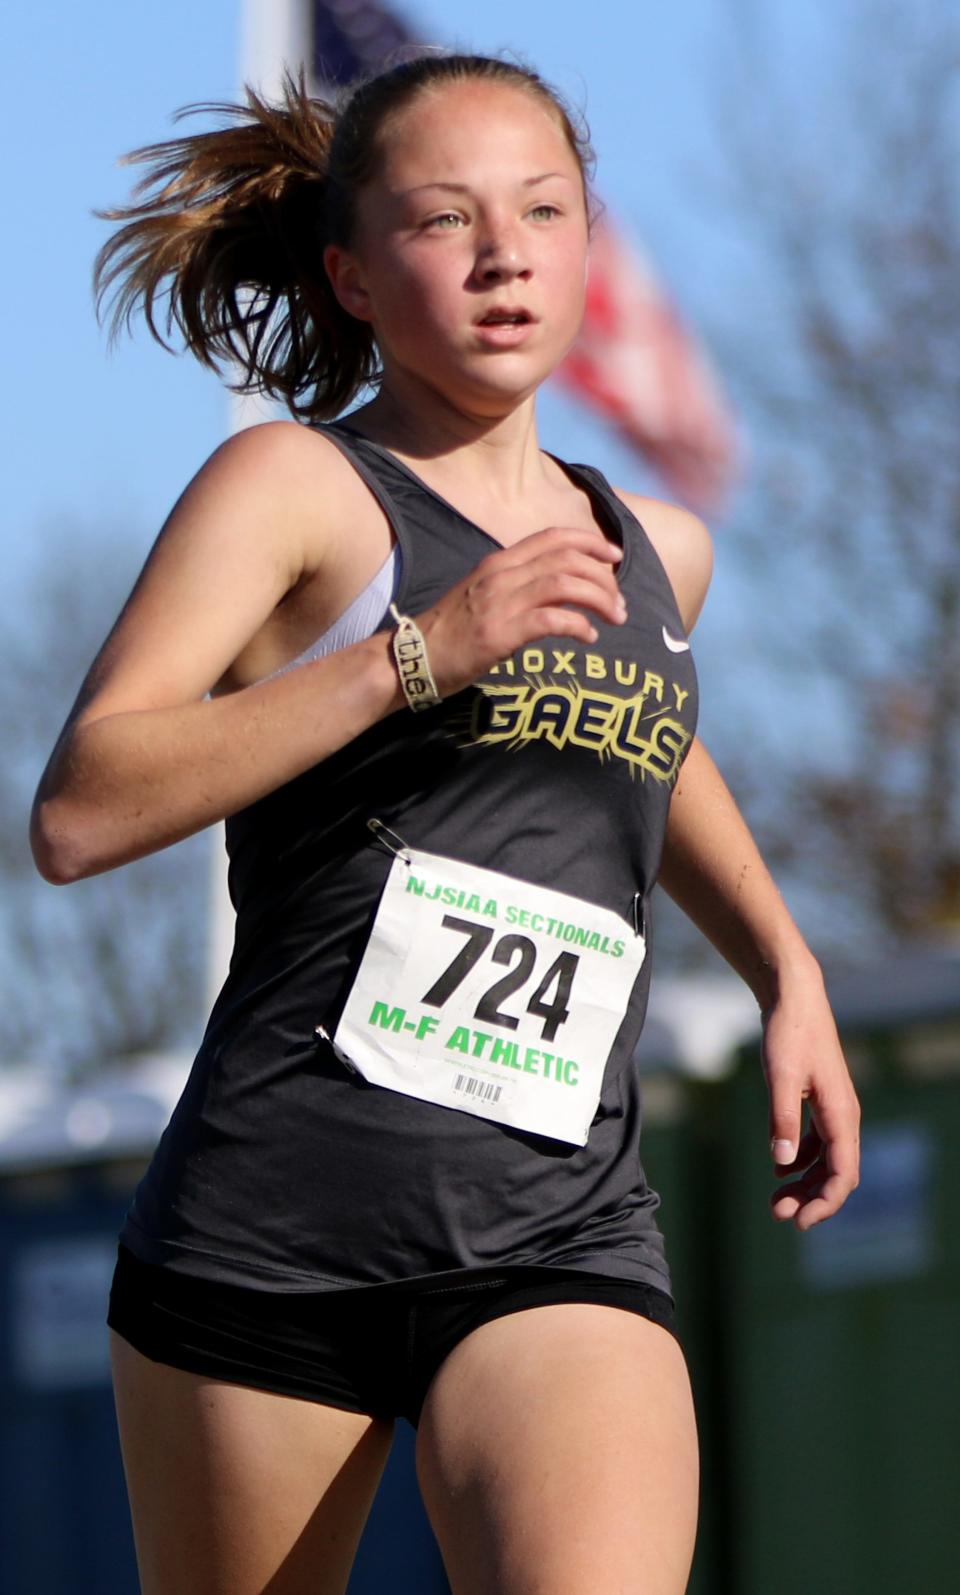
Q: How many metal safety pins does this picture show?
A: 3